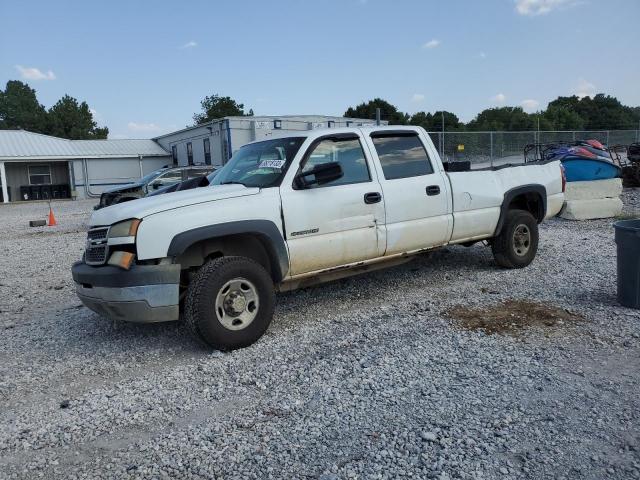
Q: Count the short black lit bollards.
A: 0